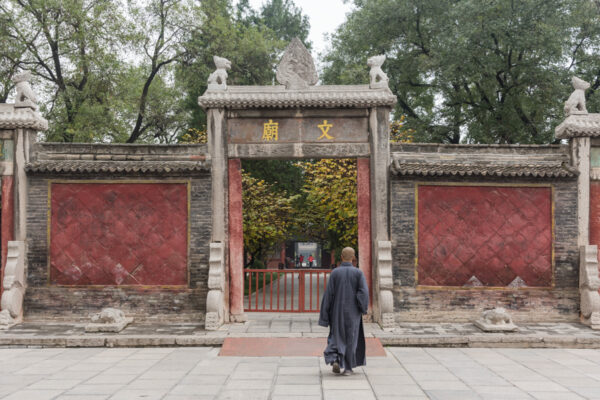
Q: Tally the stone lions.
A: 4